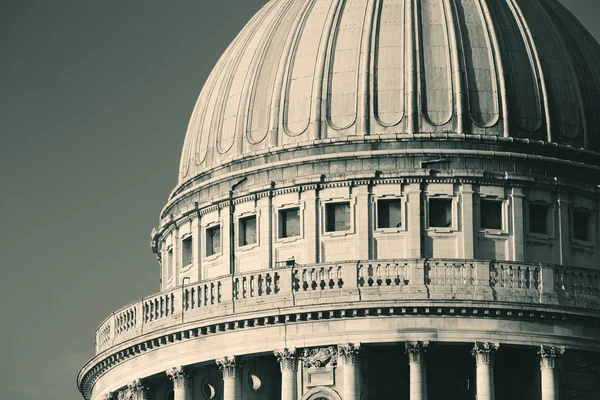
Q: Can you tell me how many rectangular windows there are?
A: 11